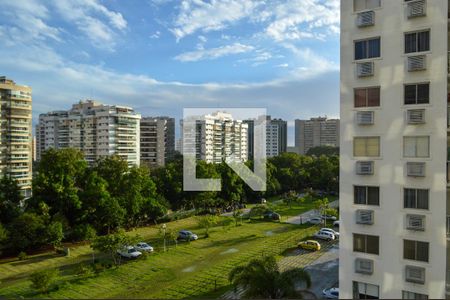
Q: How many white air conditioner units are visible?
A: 12